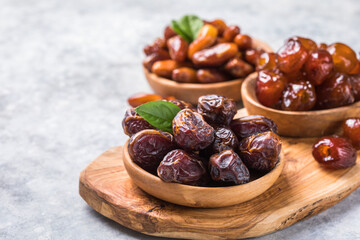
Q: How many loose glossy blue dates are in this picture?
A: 0